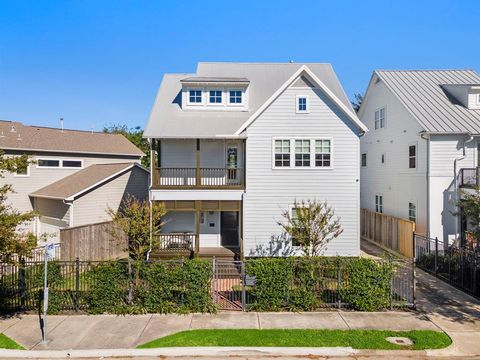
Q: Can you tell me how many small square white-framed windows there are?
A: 4